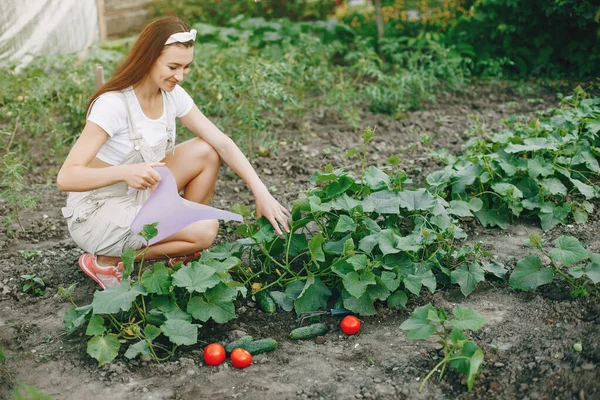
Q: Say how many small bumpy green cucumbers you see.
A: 4